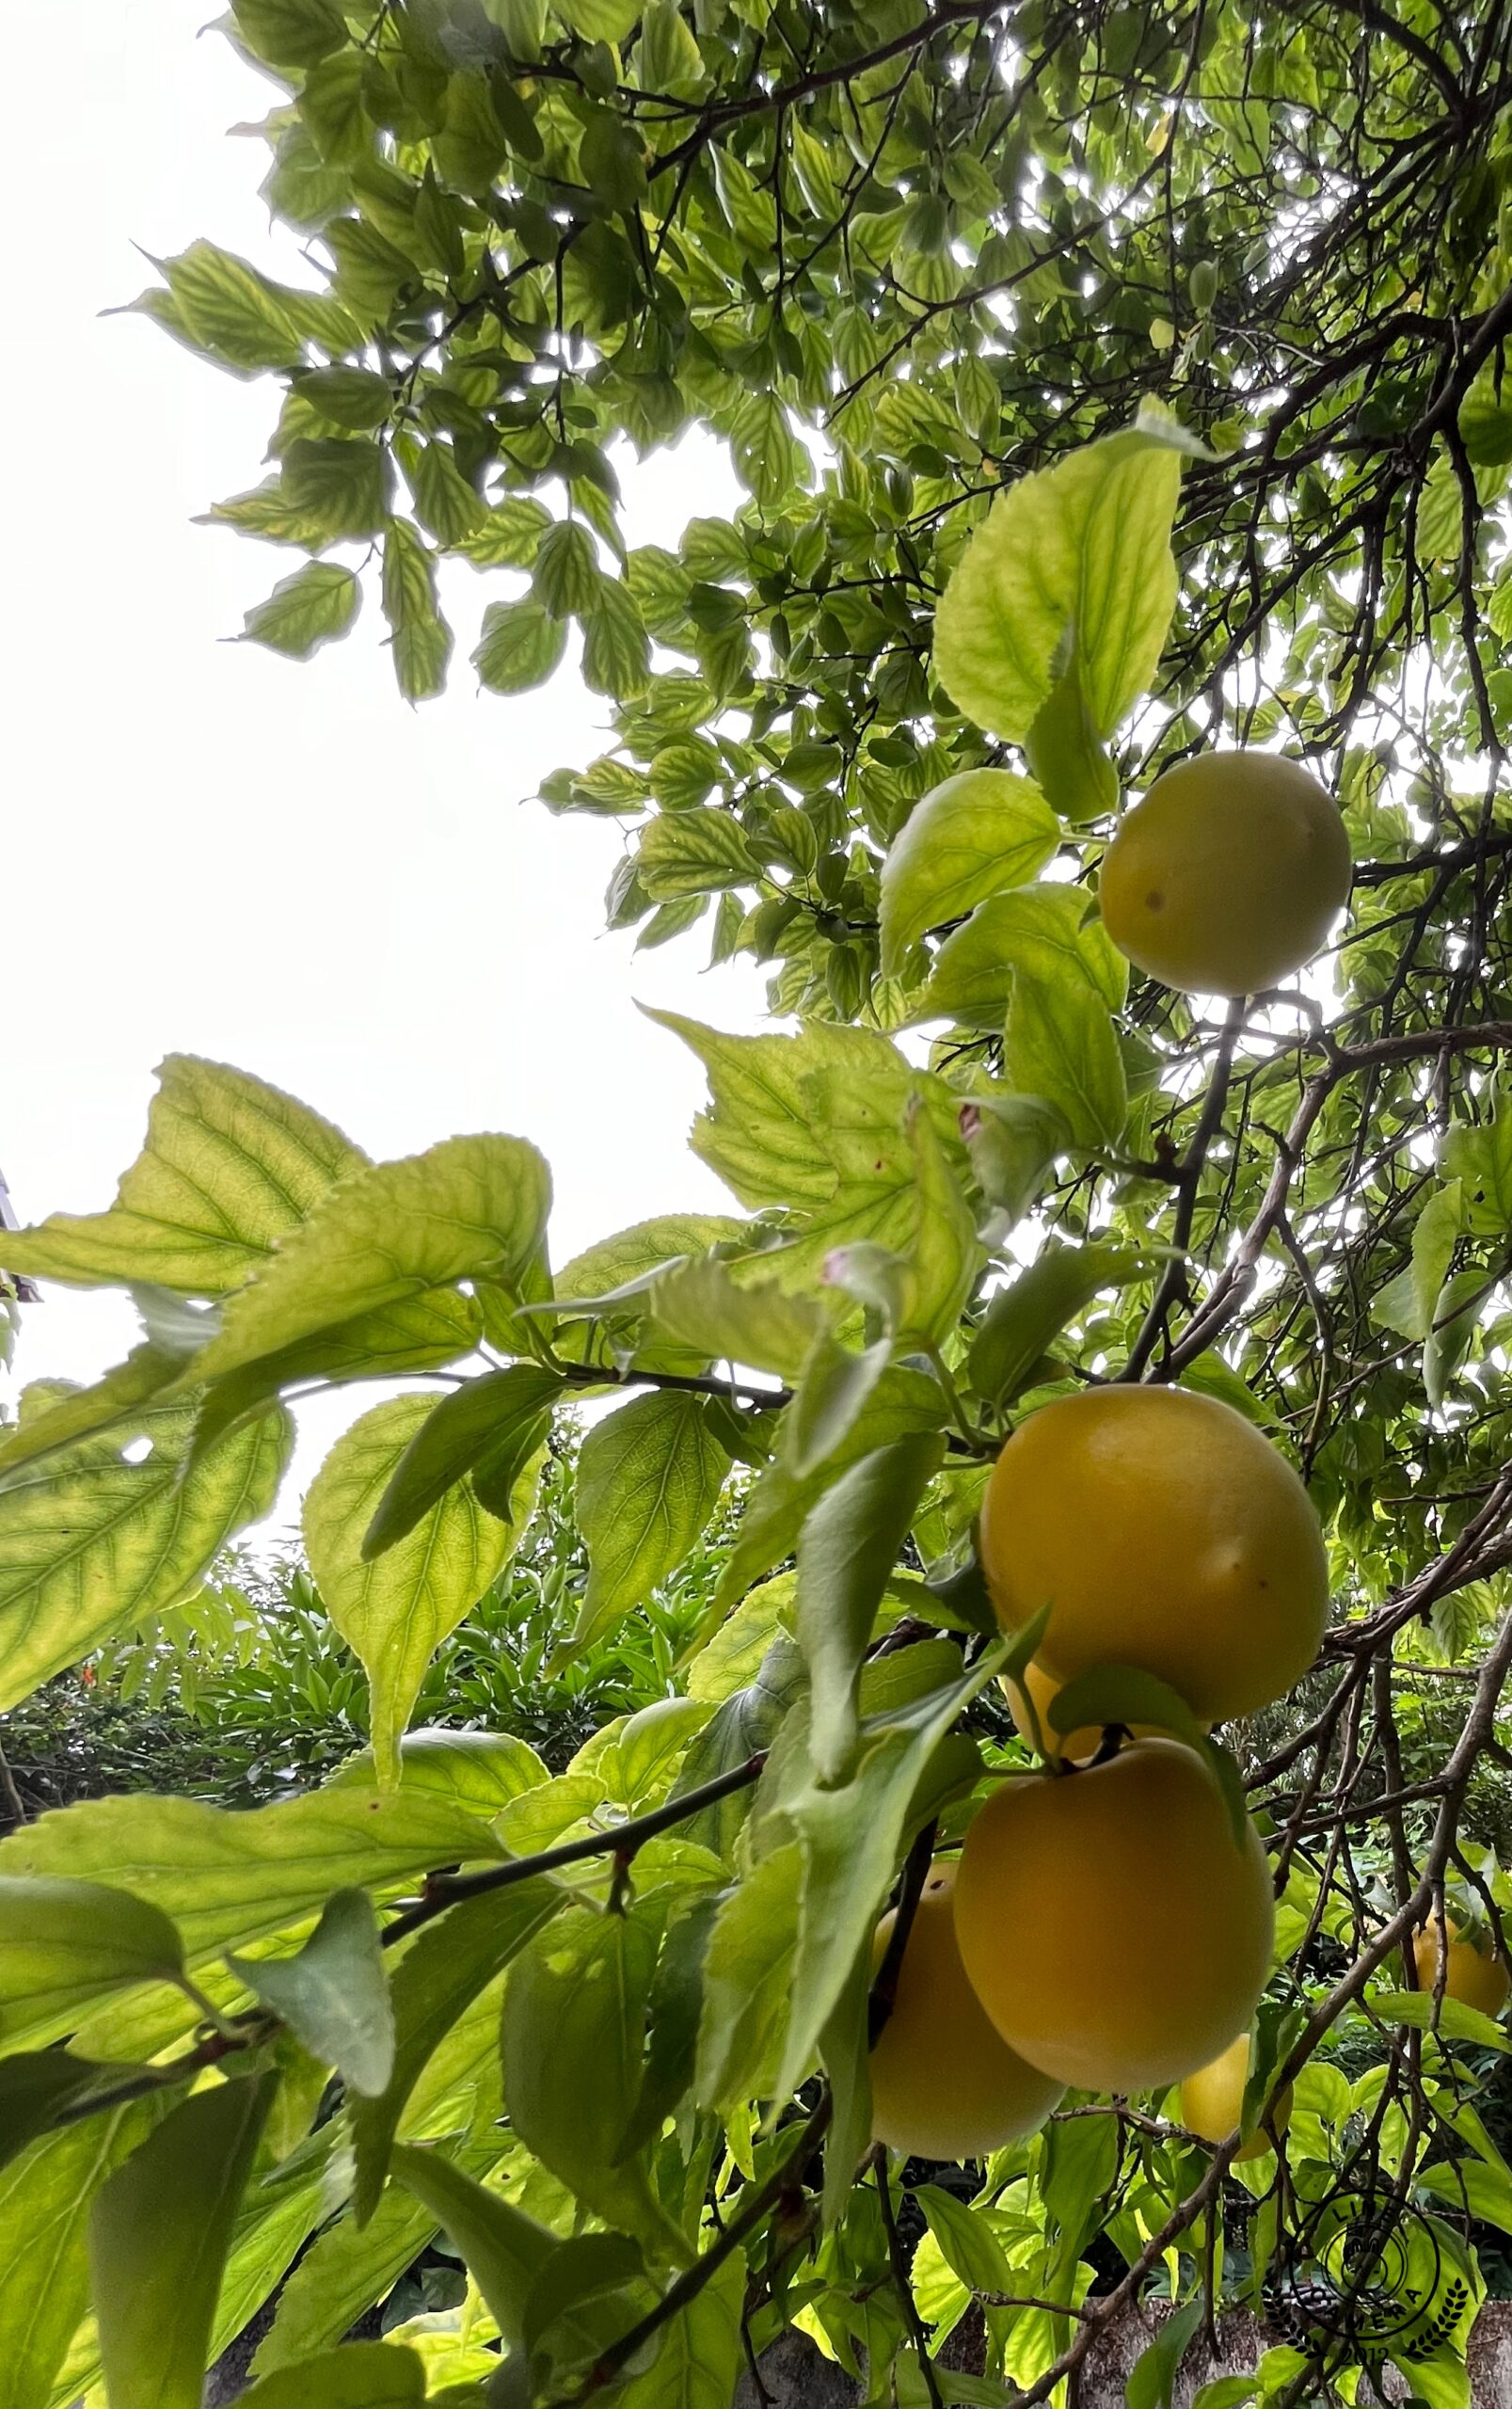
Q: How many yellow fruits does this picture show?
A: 7